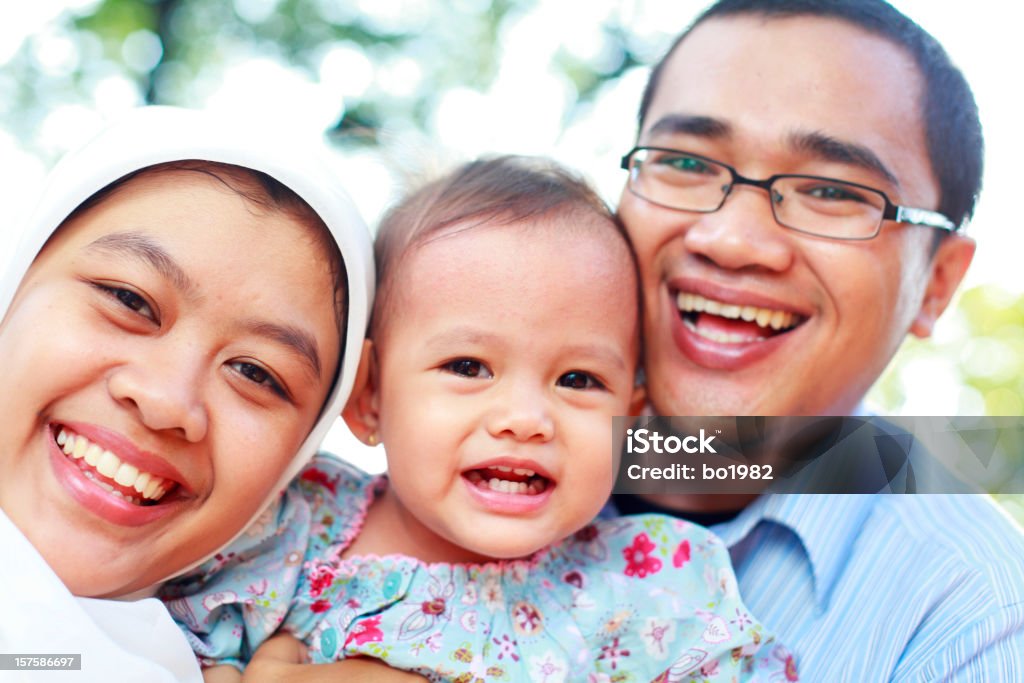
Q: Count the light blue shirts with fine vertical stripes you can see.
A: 1